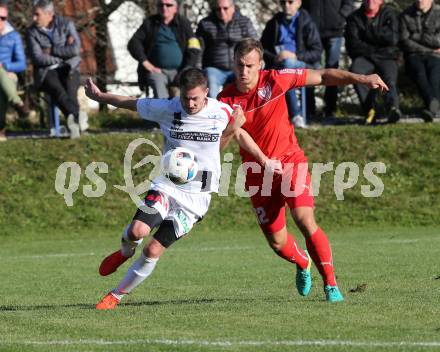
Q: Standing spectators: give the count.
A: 1